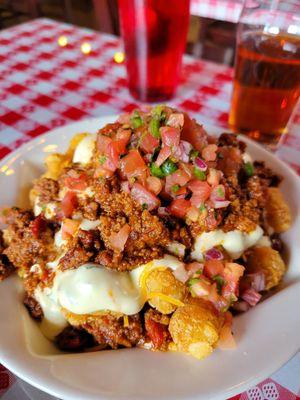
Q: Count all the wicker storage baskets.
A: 0